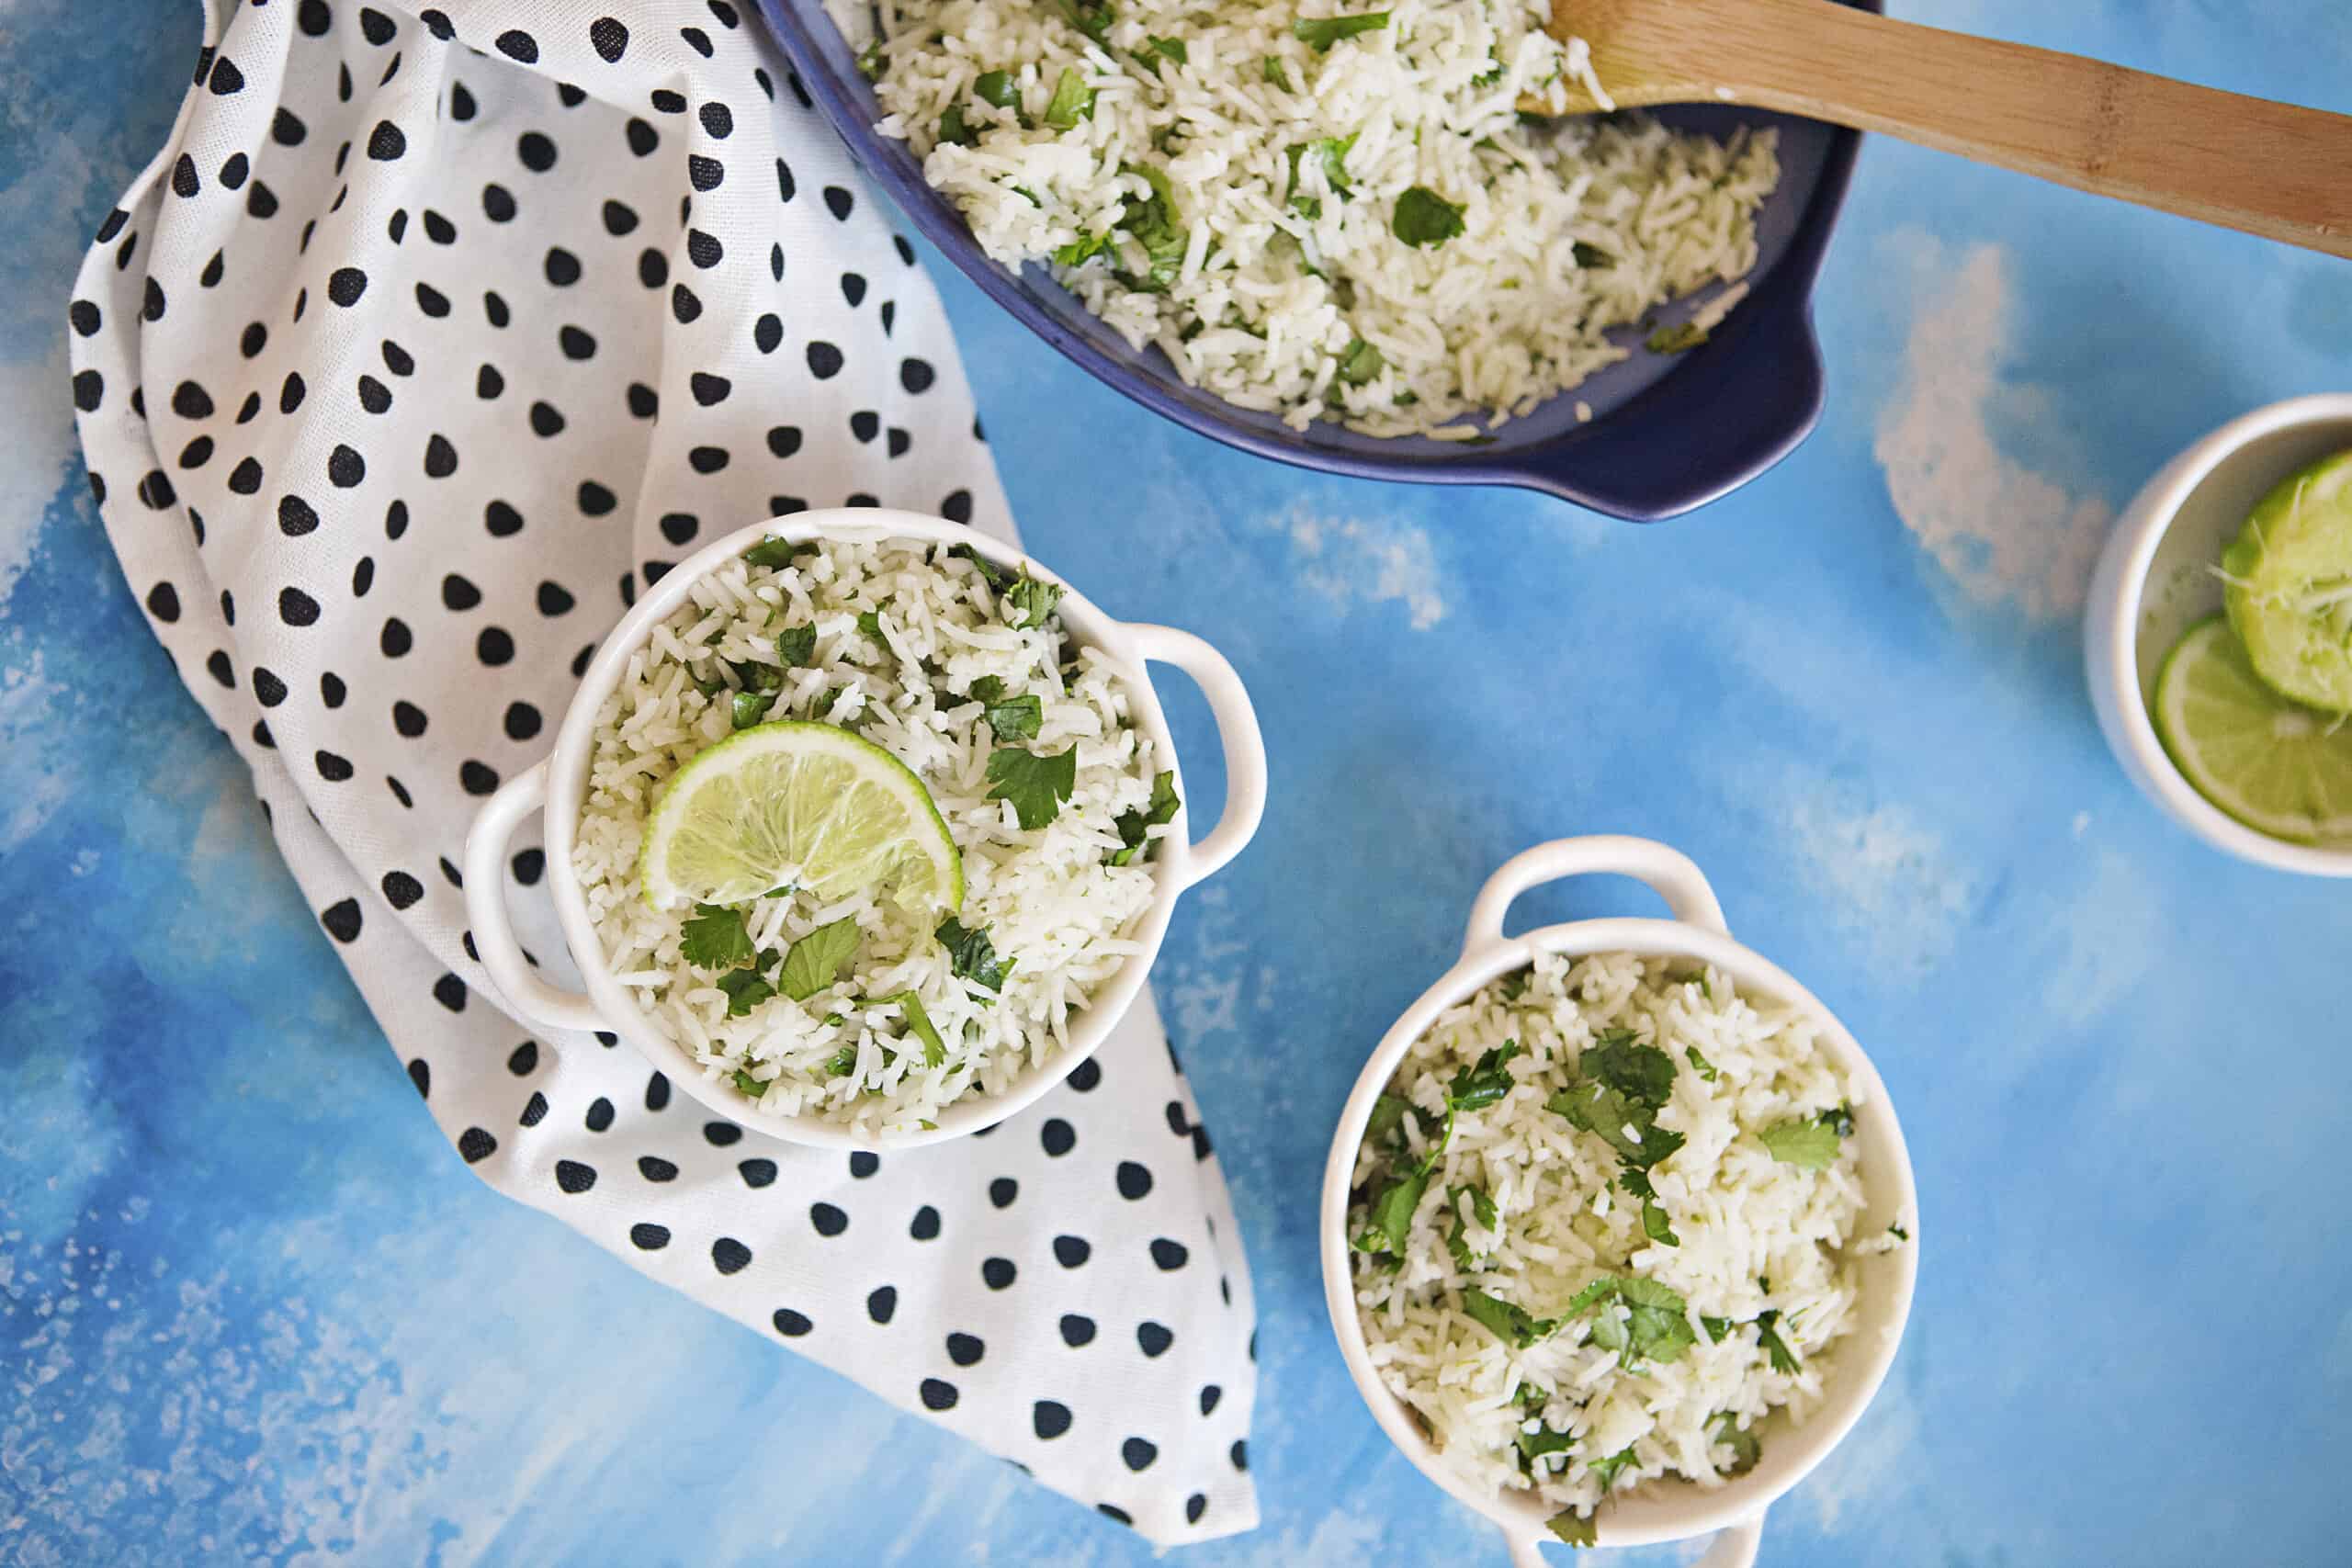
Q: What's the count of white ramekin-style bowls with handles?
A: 2